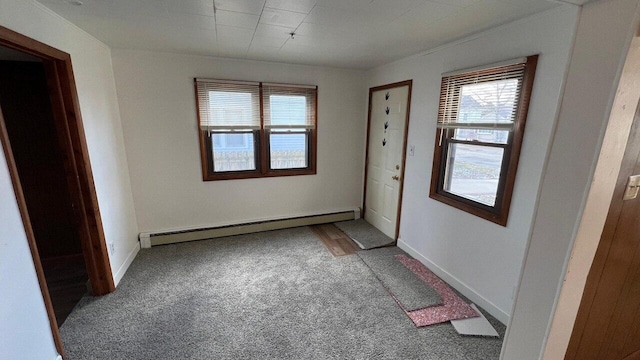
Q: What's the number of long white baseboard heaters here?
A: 1